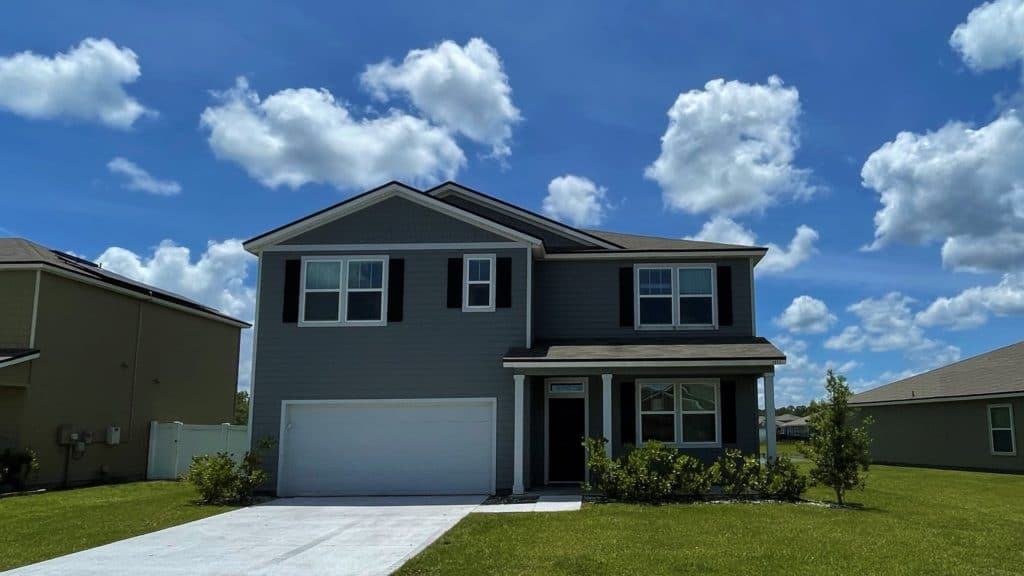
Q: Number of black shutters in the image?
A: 8